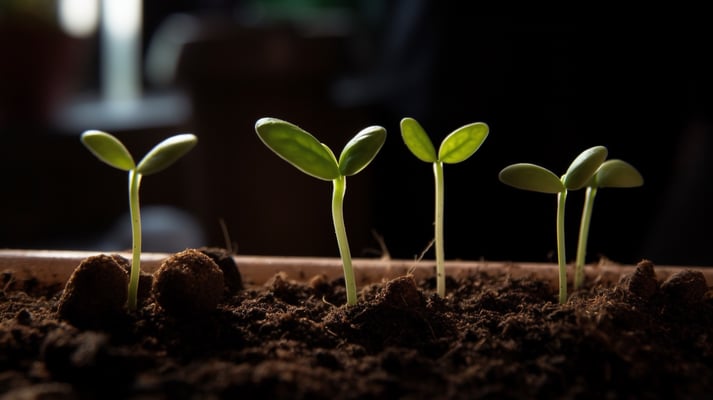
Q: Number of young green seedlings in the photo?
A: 5